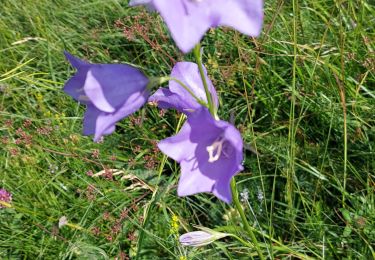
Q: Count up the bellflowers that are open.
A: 4